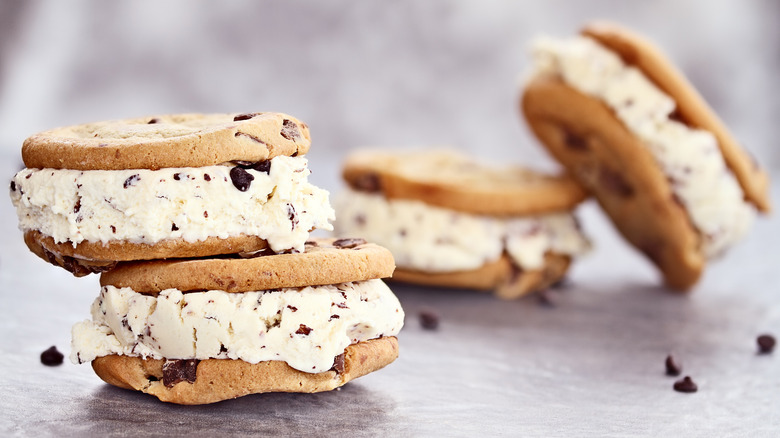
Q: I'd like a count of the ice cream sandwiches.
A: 4